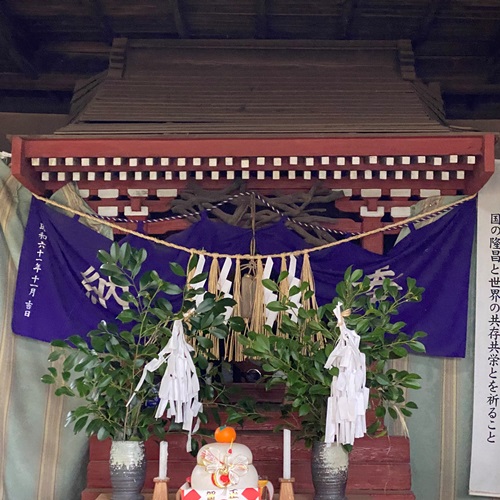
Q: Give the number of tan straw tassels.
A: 6